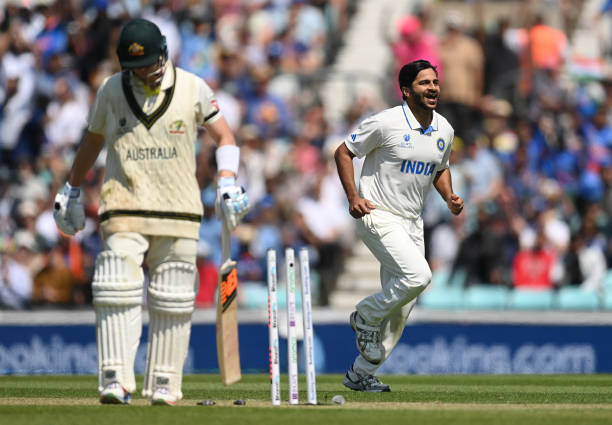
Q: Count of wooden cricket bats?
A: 1